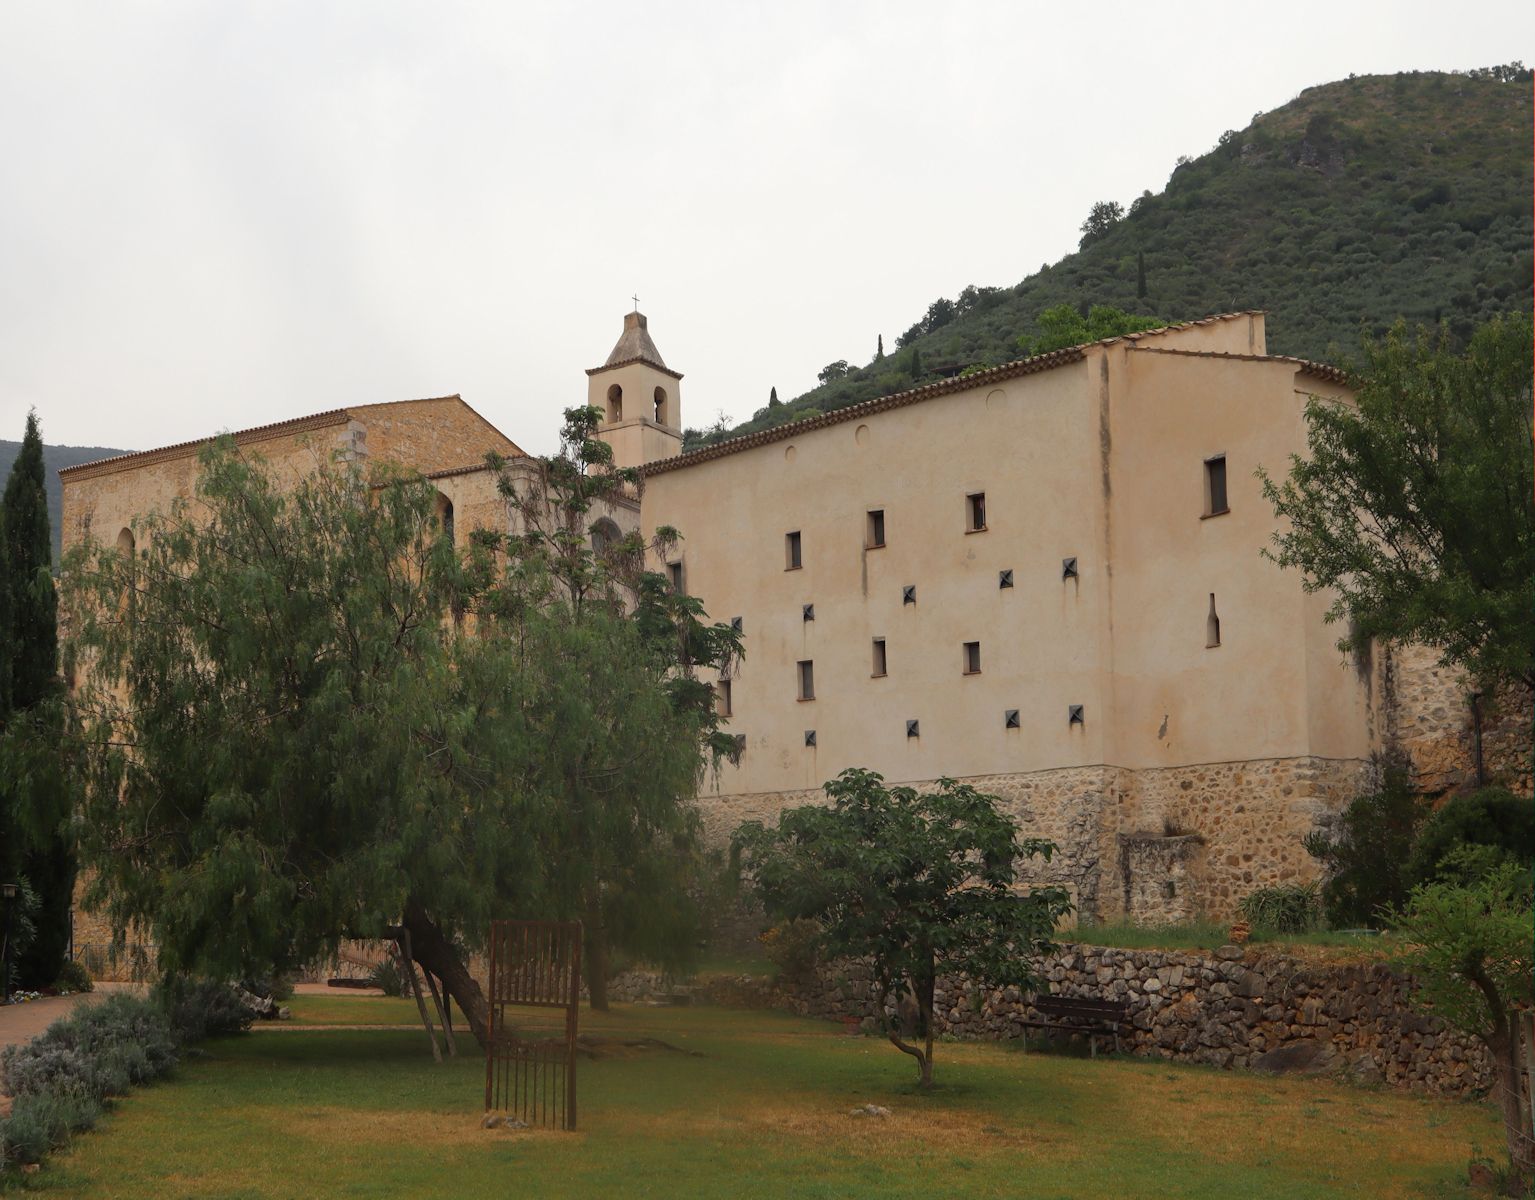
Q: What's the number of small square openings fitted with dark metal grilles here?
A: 10